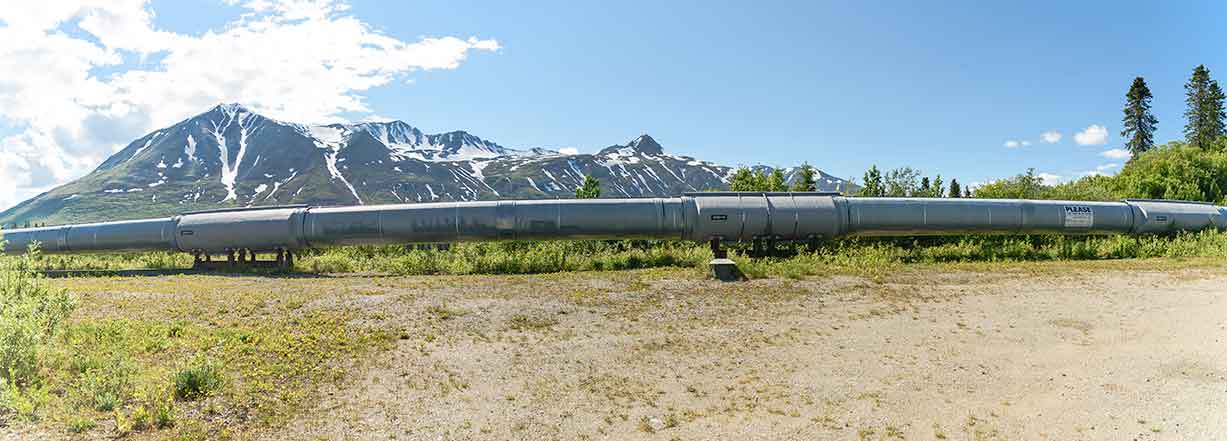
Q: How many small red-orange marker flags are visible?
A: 0